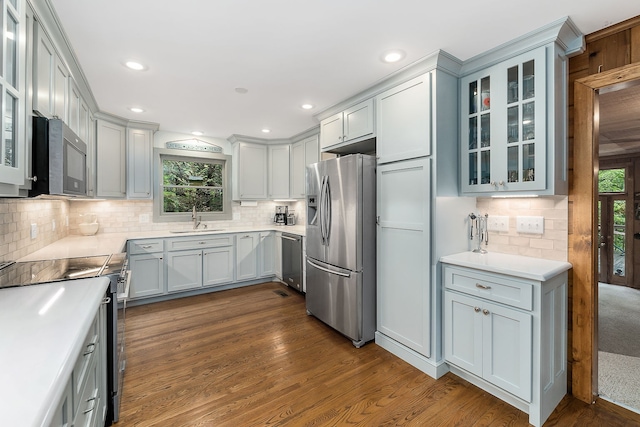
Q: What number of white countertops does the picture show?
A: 3